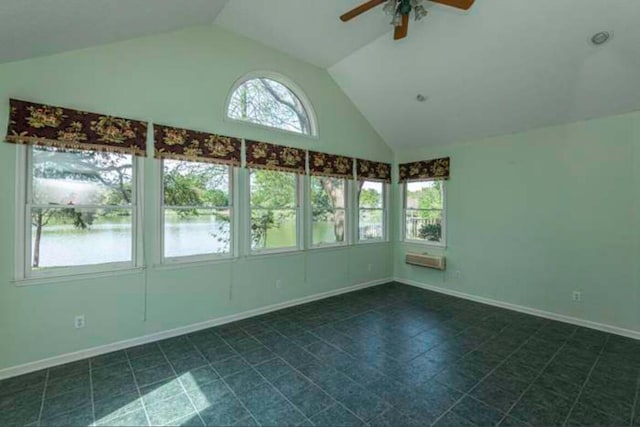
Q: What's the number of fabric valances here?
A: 6